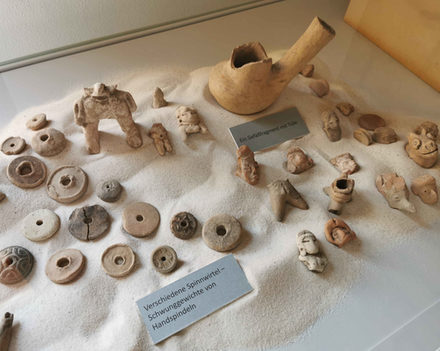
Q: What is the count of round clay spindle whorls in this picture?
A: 15